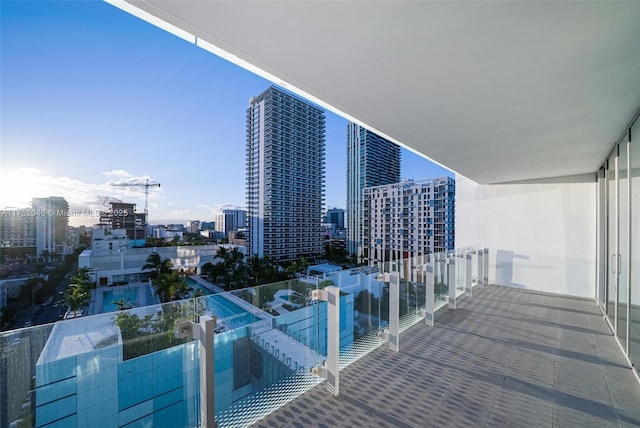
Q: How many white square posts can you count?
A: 8